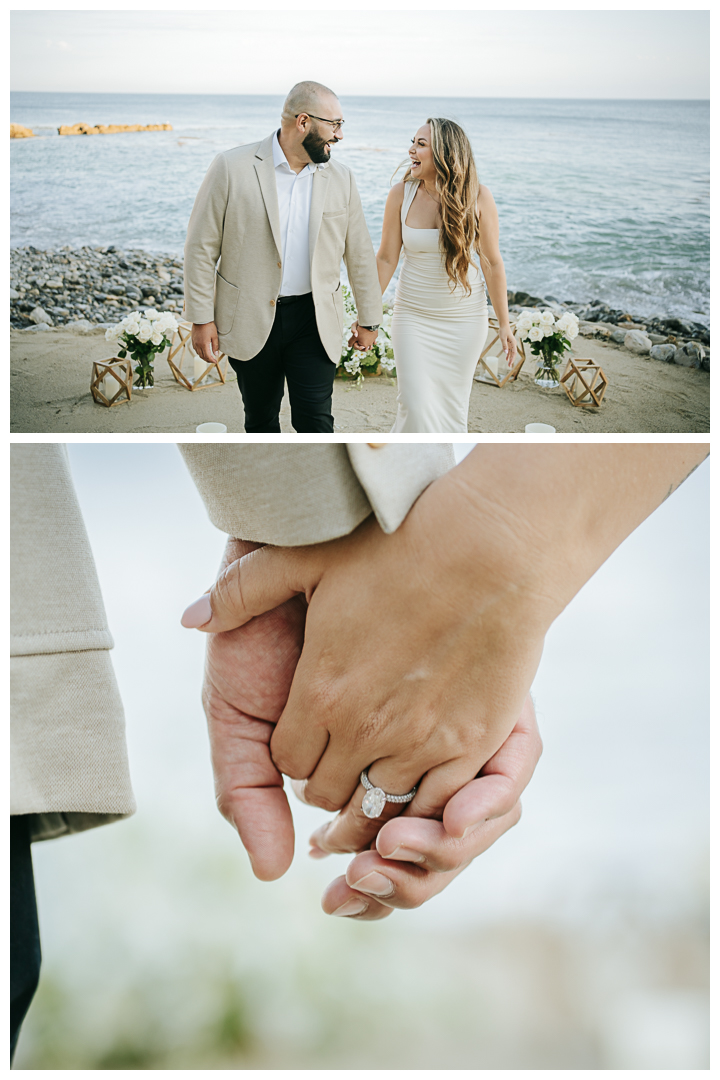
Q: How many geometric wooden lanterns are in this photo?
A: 4